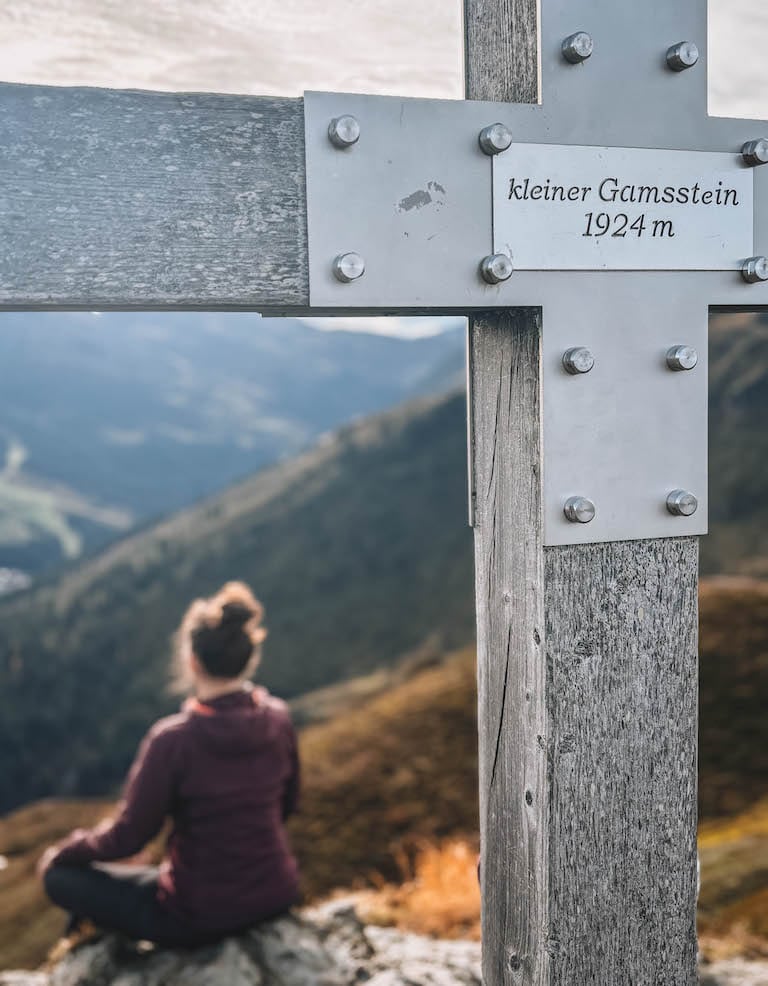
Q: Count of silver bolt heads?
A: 12